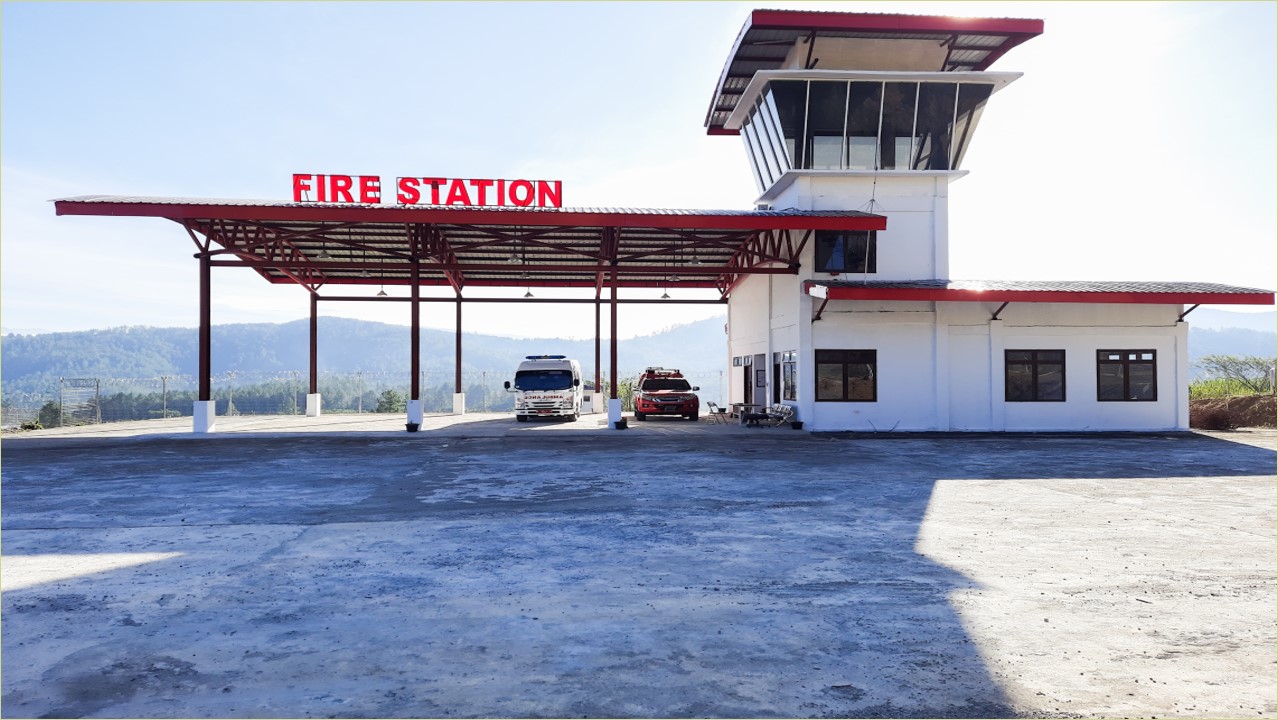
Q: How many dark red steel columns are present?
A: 6